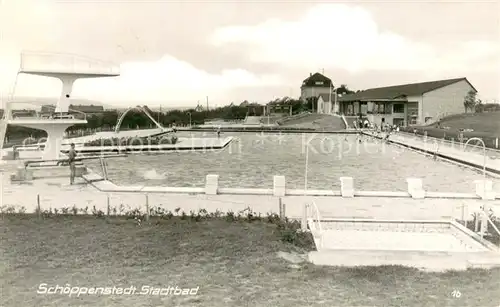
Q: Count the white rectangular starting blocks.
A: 5